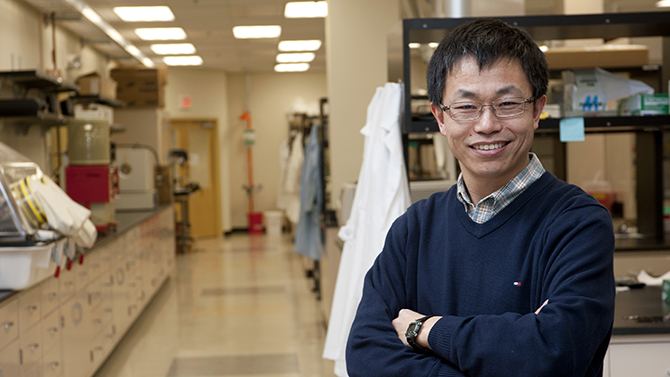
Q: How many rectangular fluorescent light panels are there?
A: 9